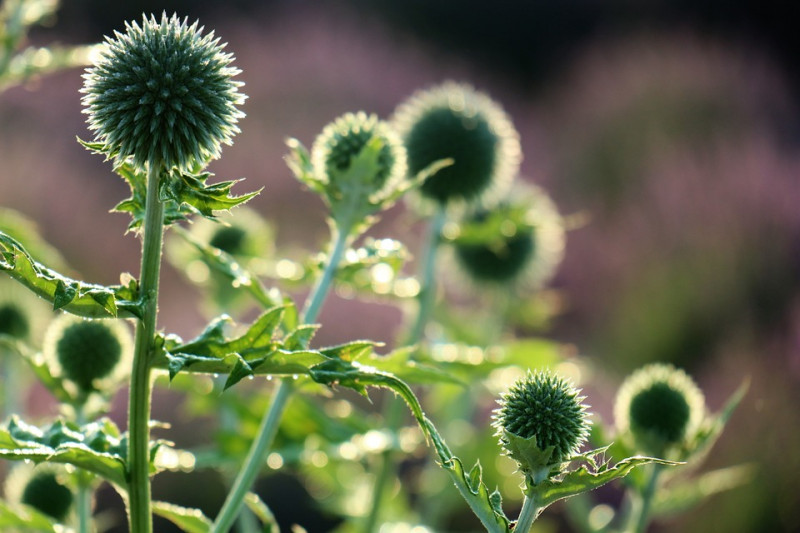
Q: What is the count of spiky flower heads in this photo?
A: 10